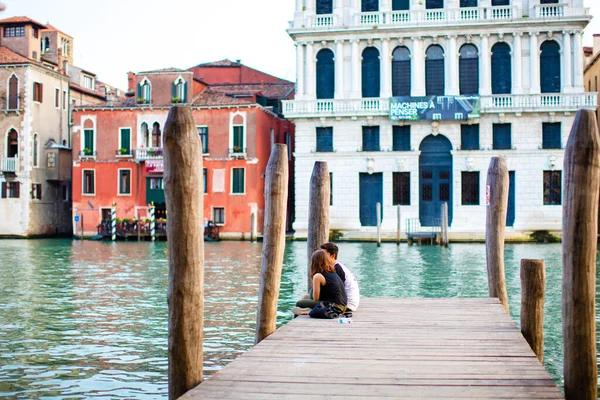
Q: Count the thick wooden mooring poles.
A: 6